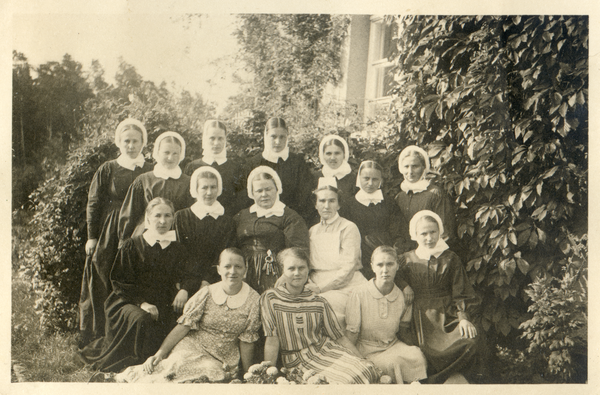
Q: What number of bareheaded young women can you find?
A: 3